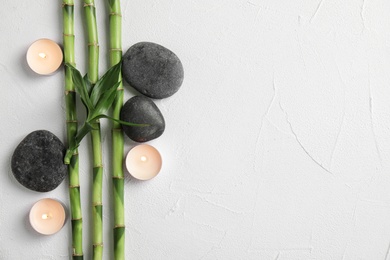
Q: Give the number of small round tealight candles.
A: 3